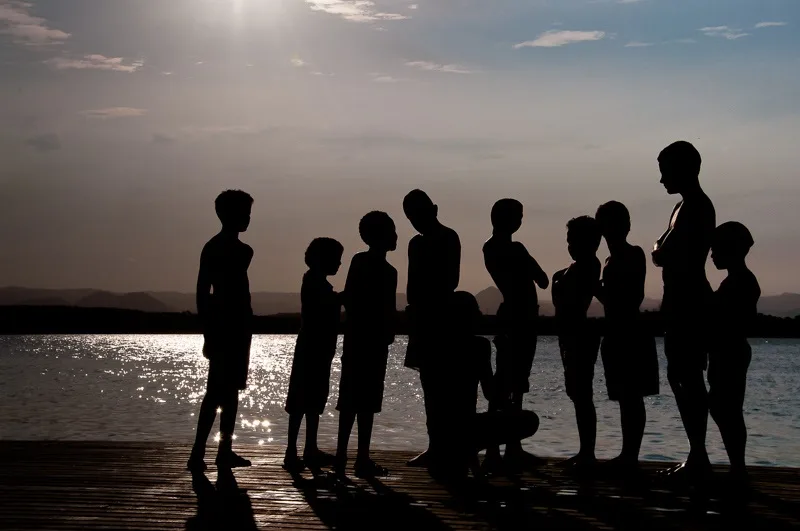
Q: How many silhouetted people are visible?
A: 10